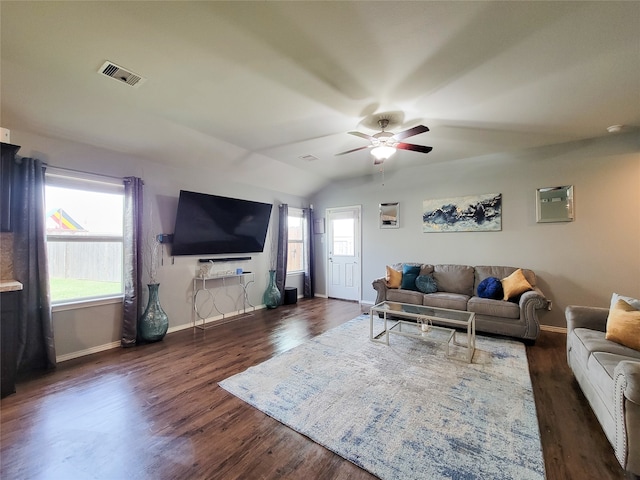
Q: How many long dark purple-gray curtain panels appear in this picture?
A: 4